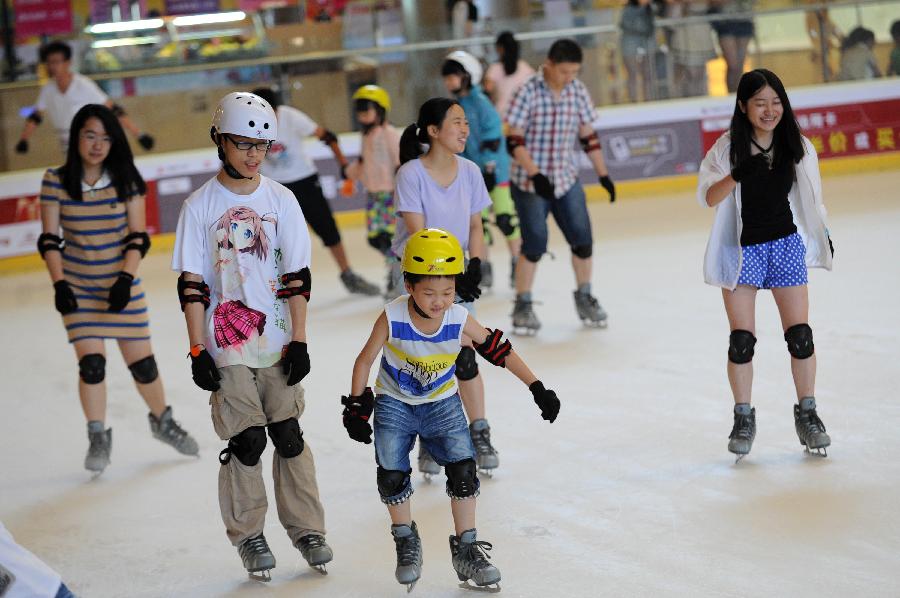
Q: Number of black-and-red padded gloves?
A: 1